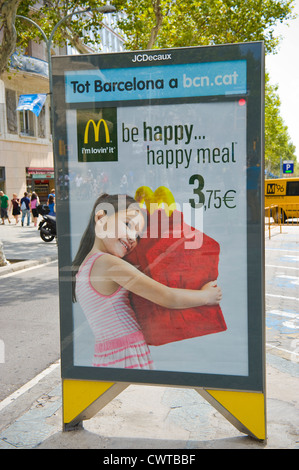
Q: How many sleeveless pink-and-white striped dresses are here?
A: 1